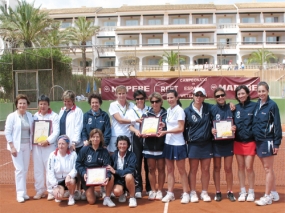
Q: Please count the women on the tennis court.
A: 15